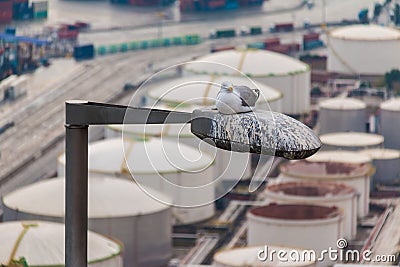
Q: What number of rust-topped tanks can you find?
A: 3